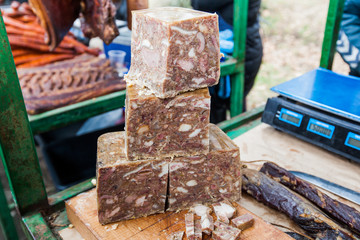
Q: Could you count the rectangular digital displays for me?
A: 3